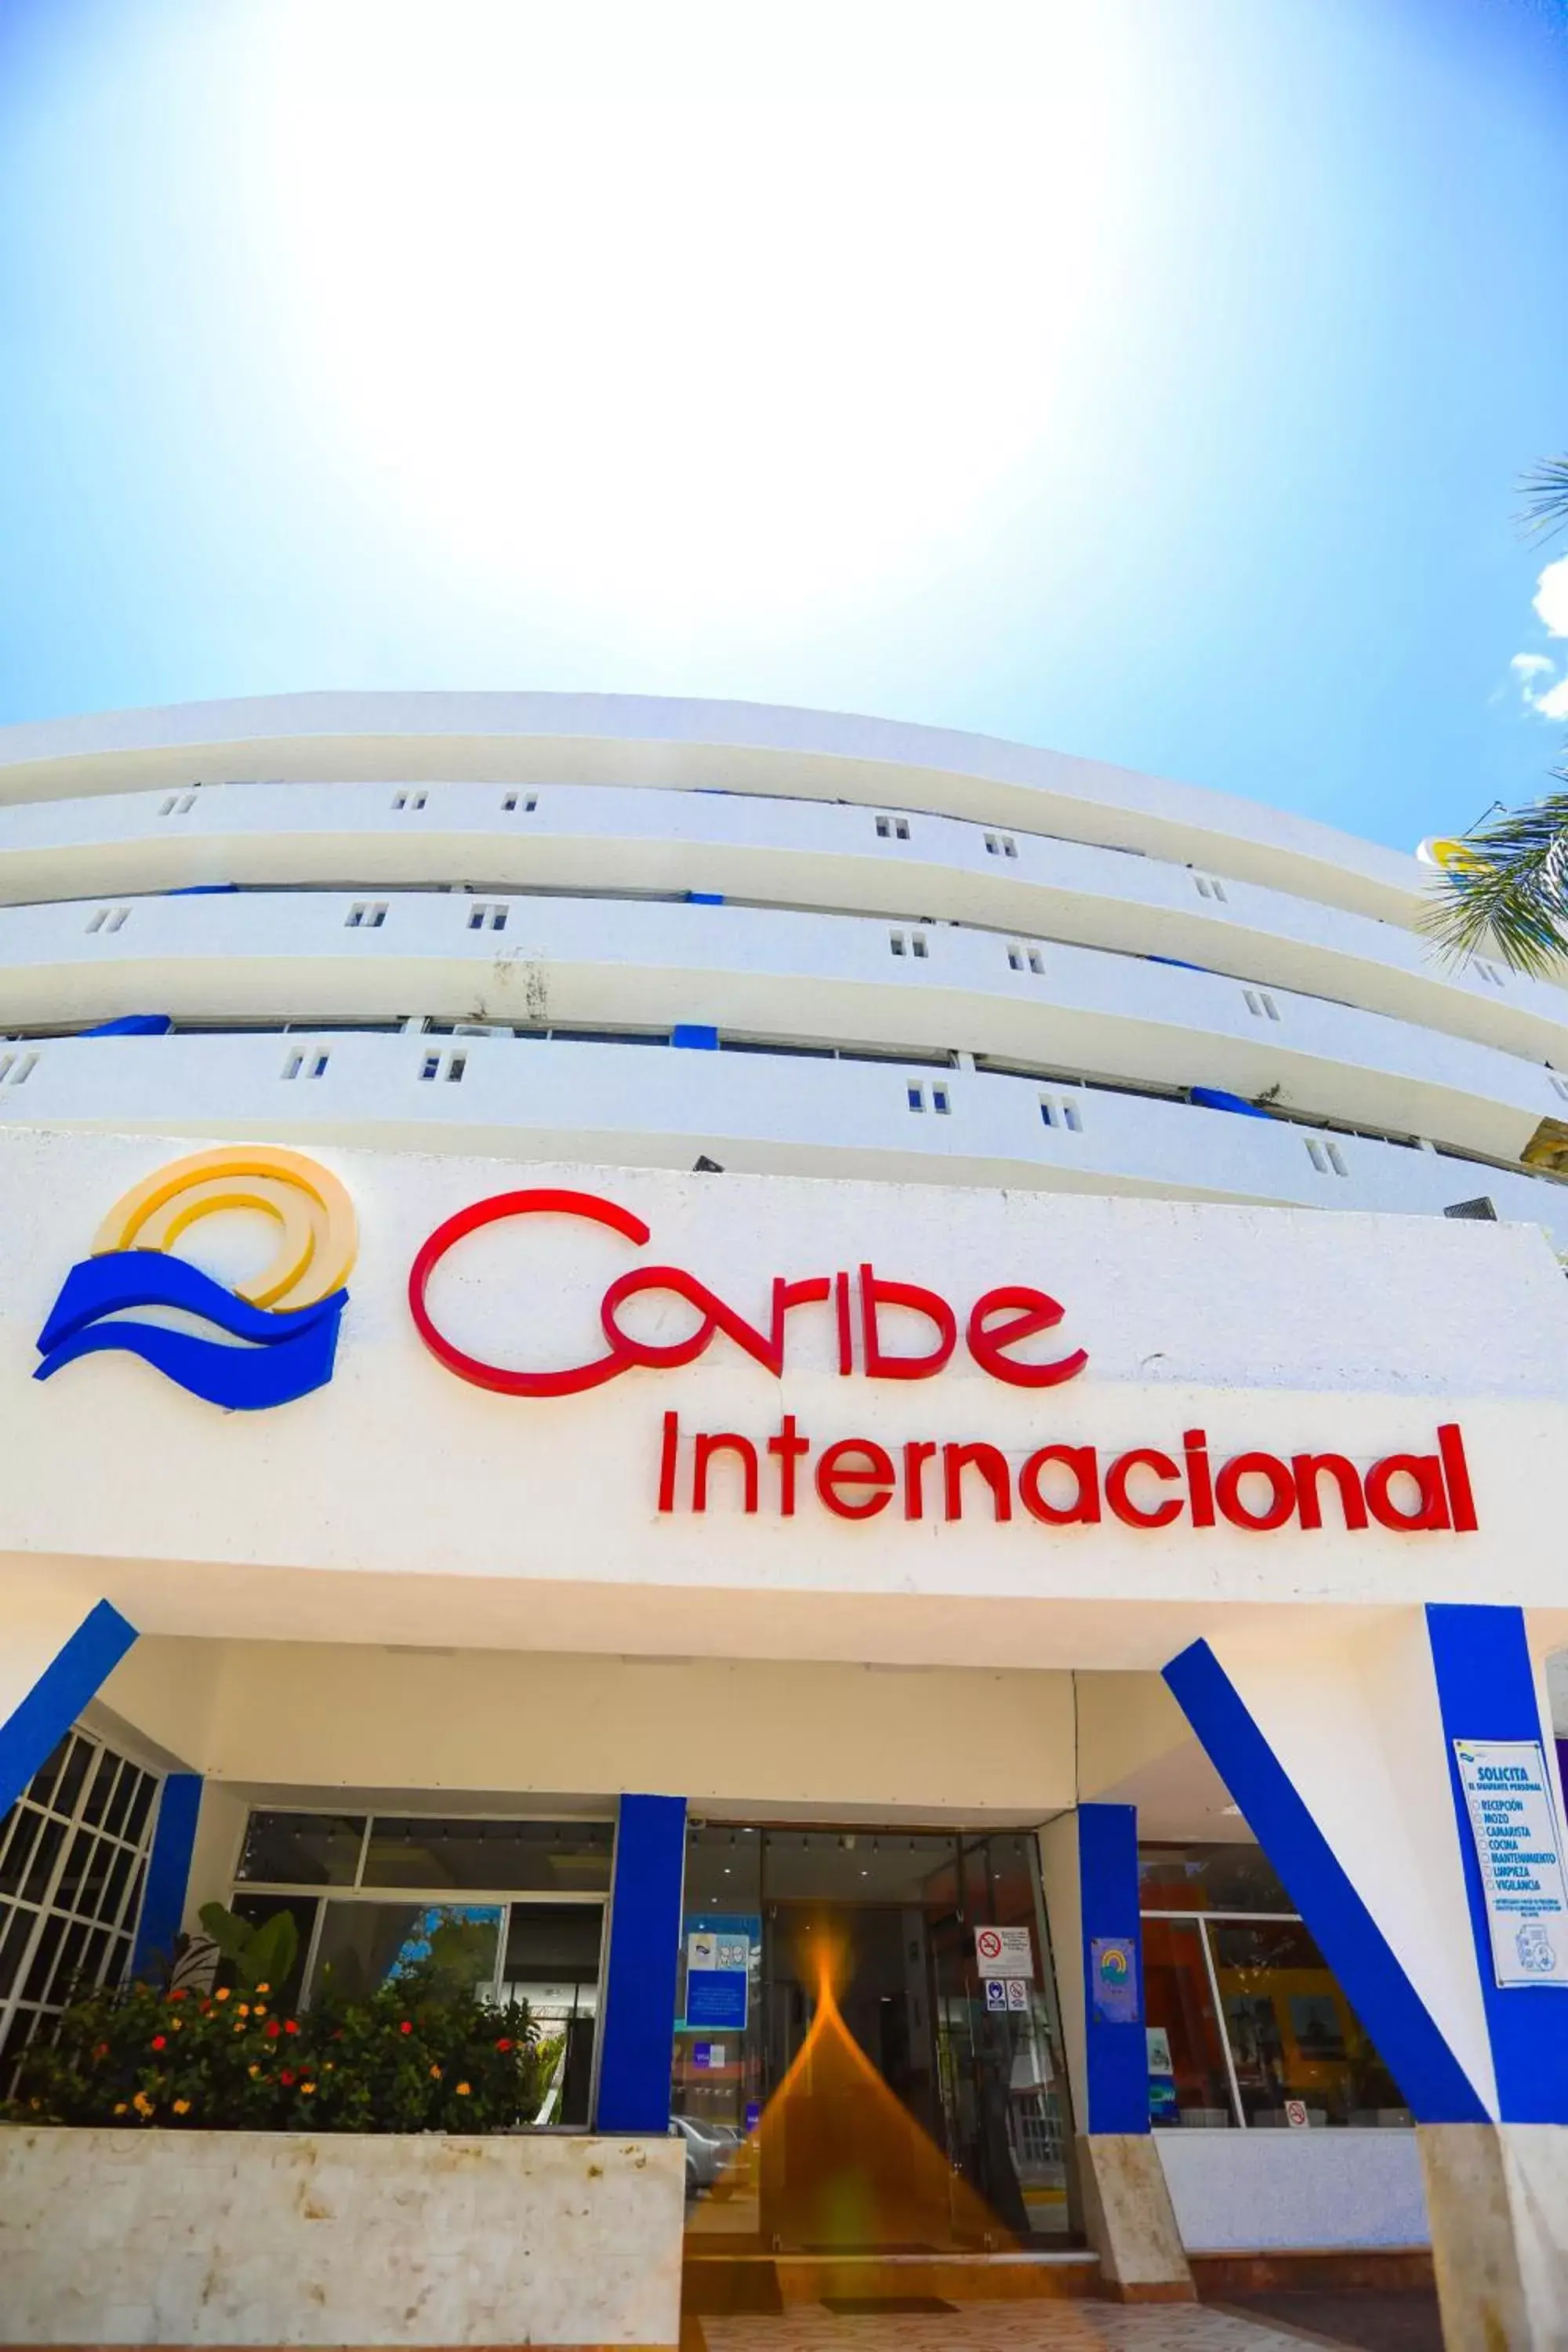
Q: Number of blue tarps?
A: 6